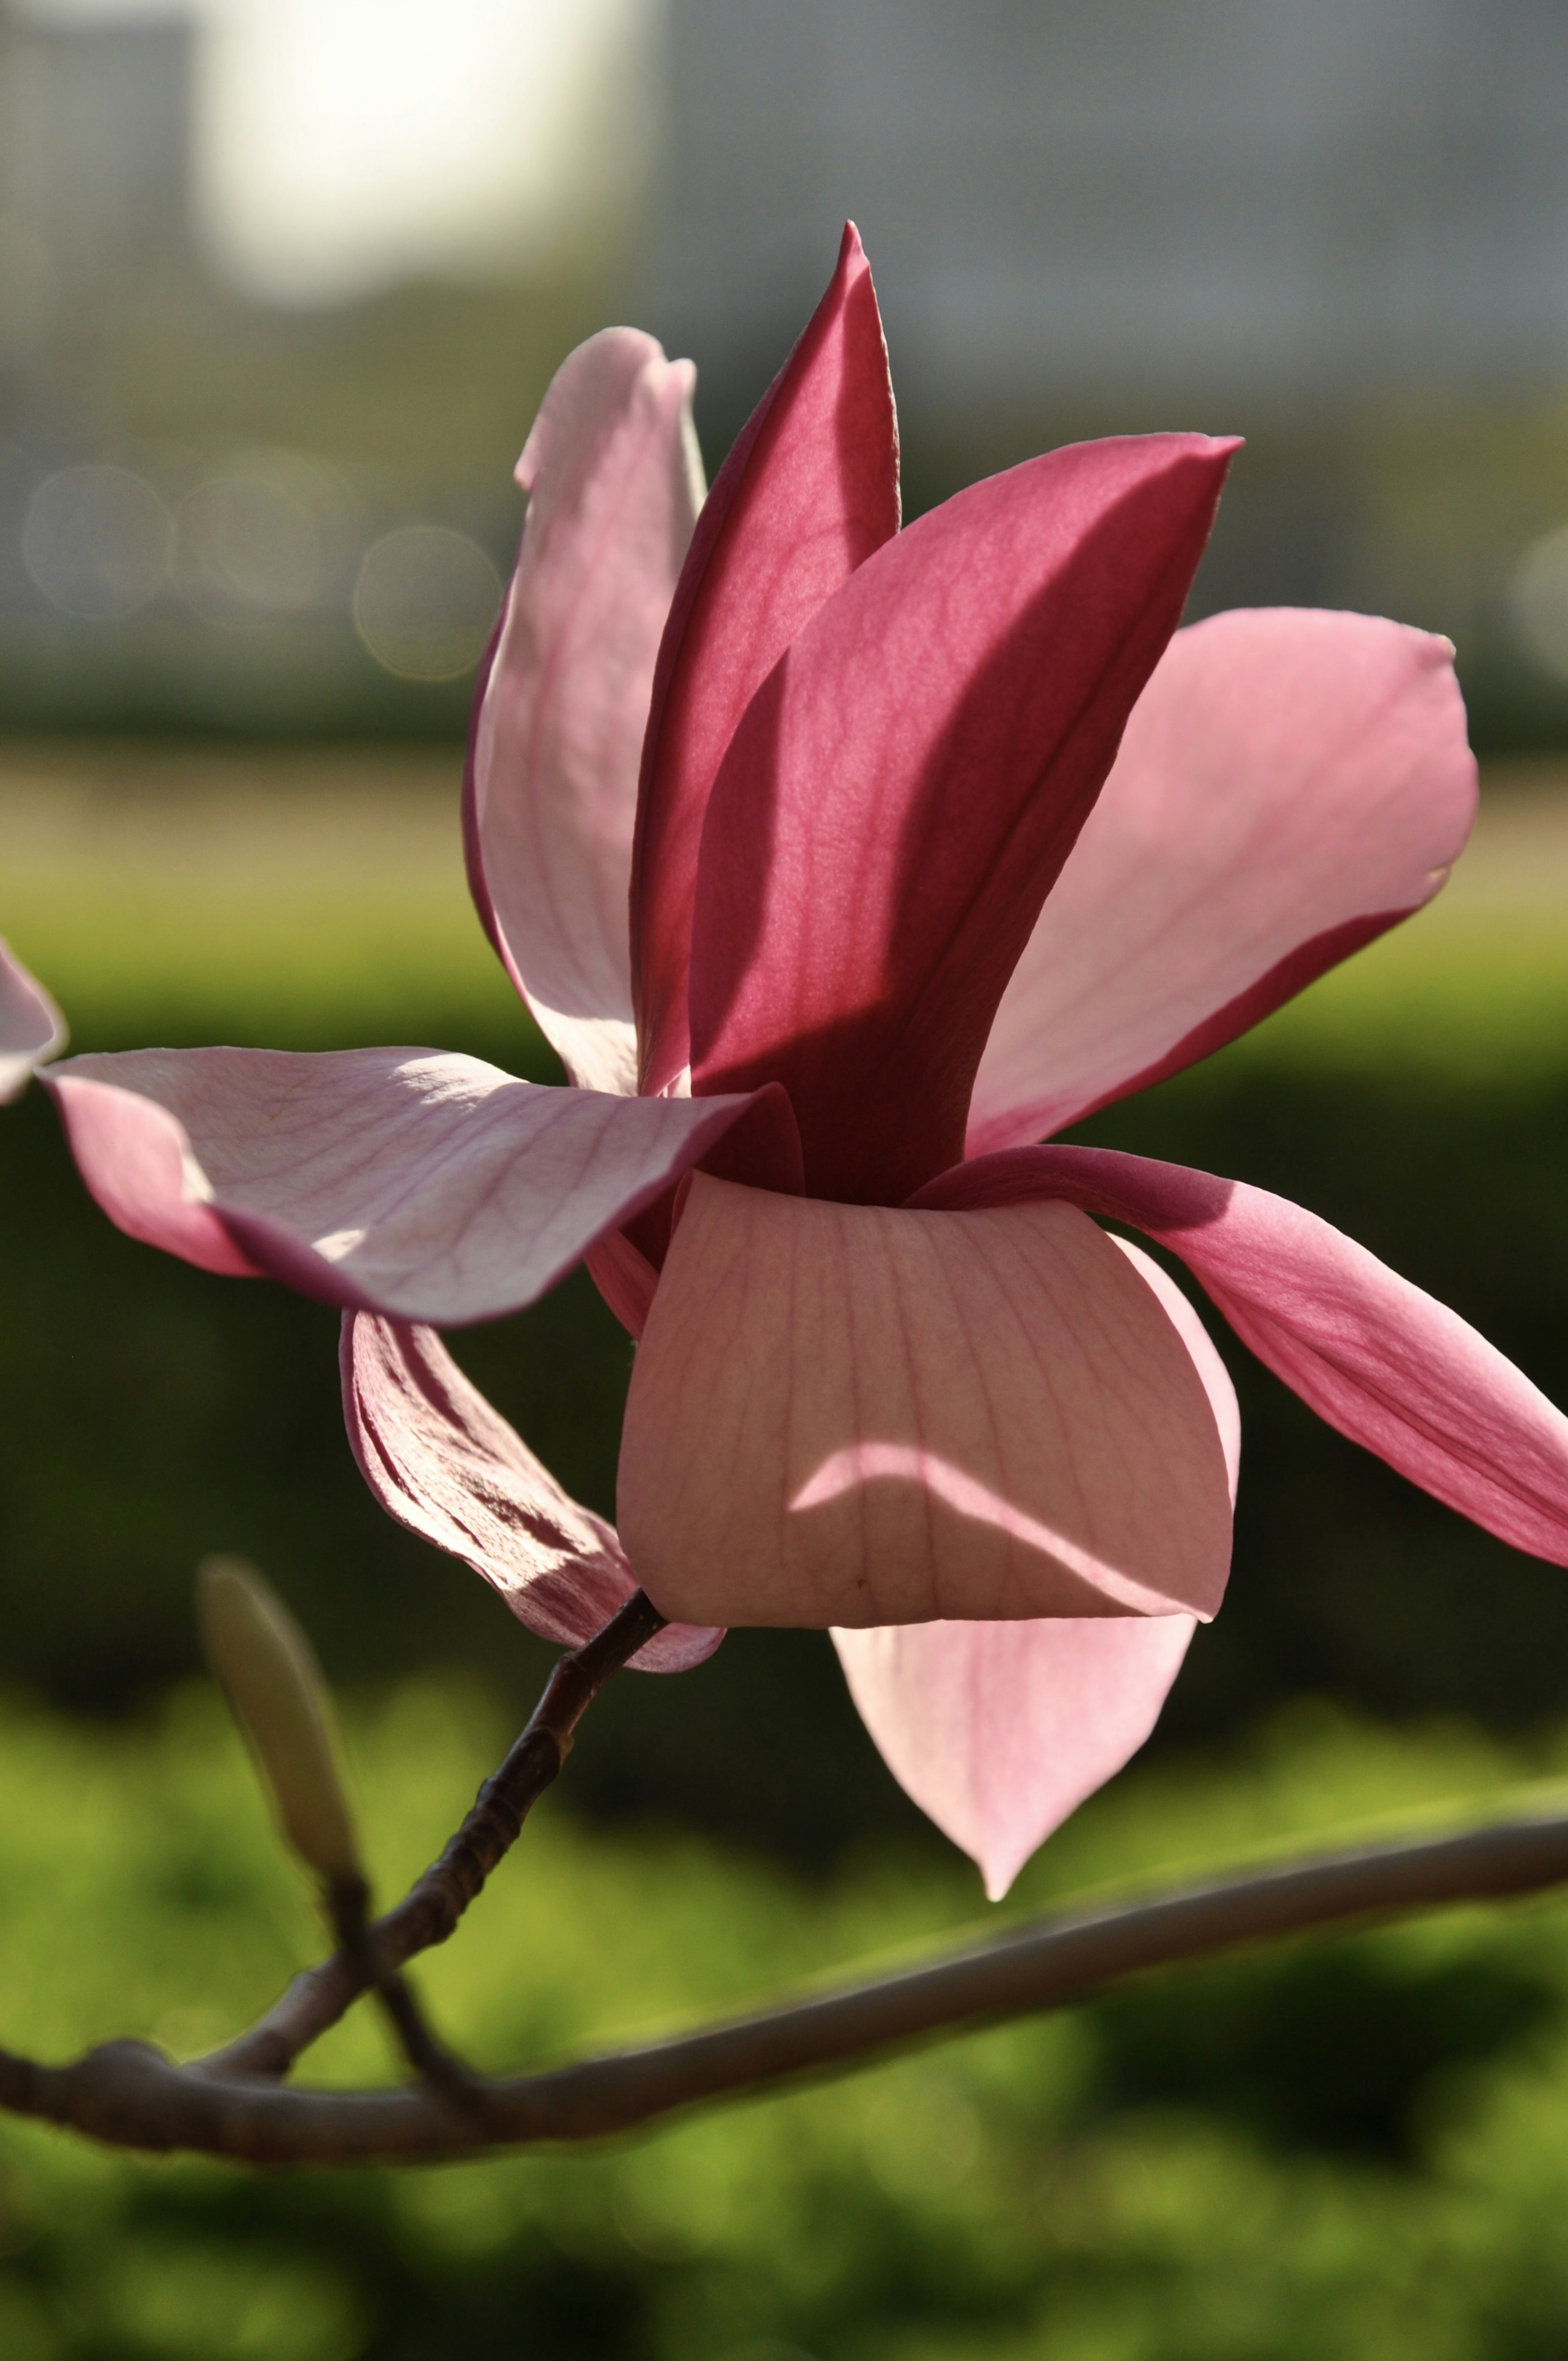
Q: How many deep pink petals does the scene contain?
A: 2